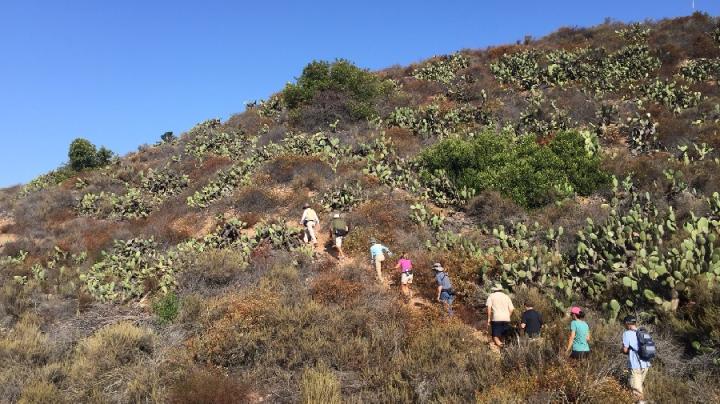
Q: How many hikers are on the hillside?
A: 9